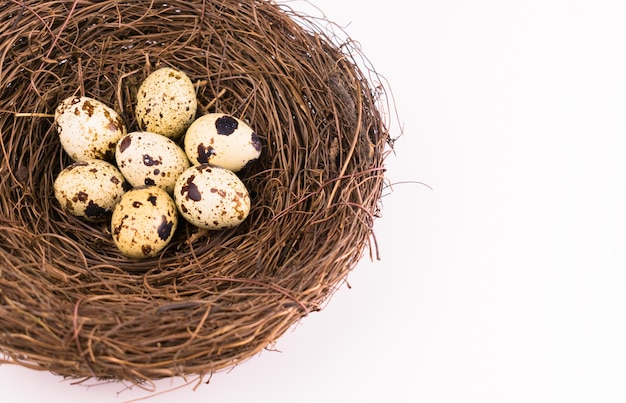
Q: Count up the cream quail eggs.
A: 7